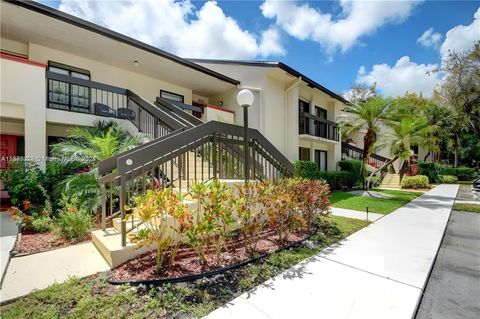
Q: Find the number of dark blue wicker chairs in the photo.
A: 2